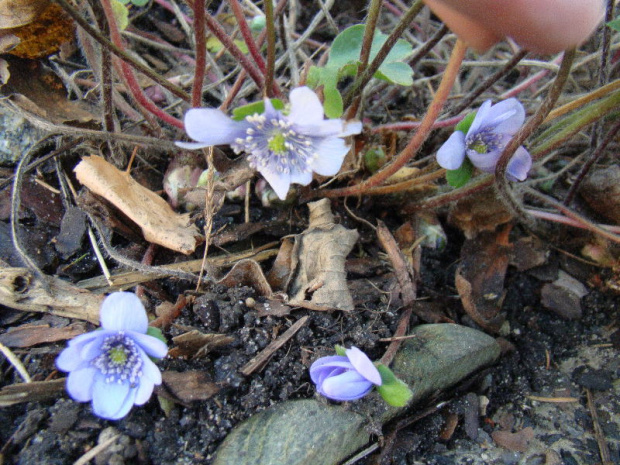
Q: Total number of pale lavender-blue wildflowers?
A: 4